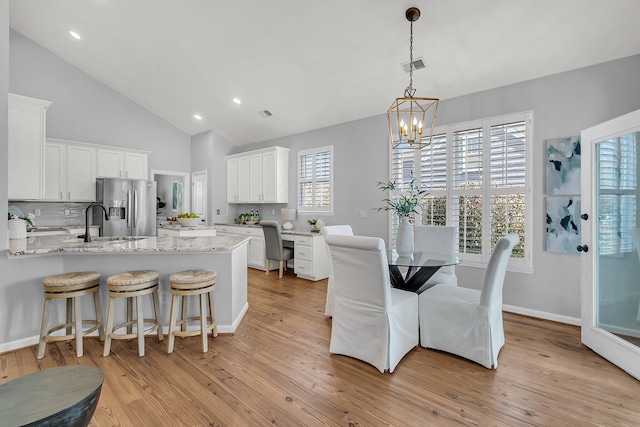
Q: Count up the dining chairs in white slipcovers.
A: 4